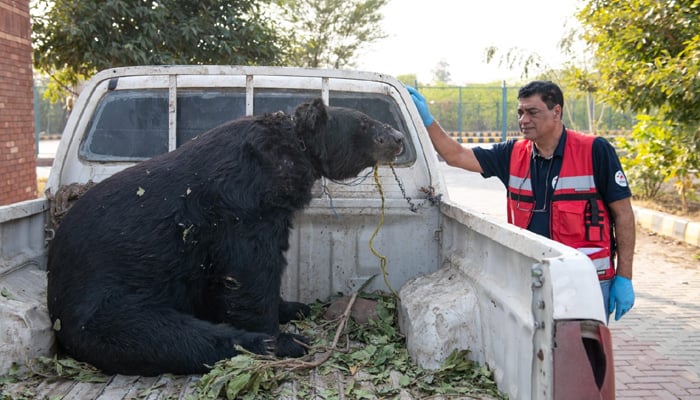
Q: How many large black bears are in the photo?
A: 1